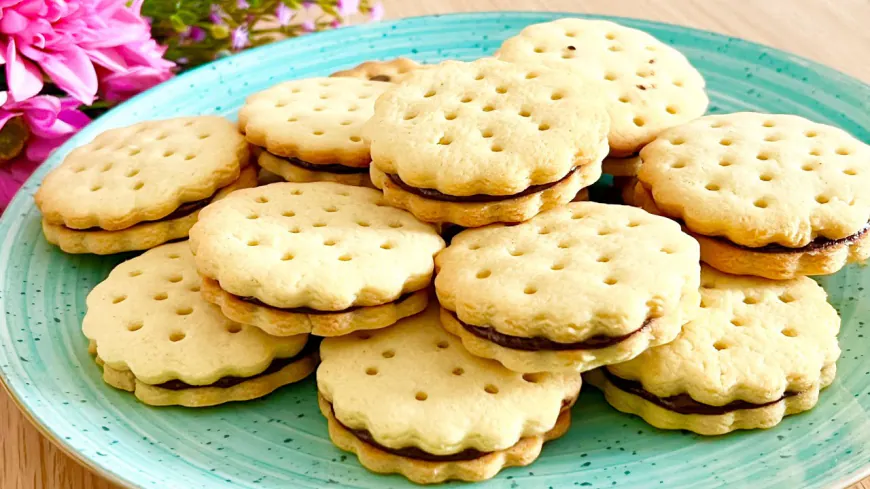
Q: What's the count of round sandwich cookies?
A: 11